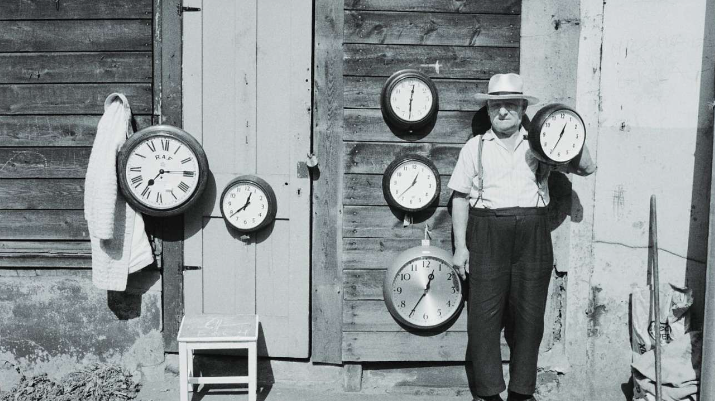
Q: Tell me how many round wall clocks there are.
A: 6